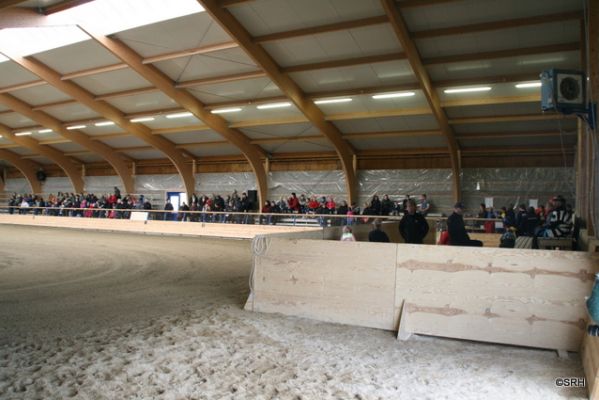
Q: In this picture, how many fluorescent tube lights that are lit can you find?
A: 13